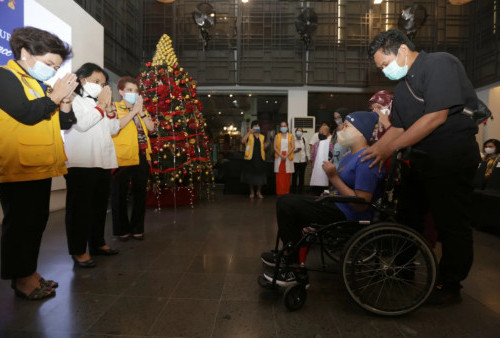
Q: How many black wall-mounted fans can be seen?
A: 3